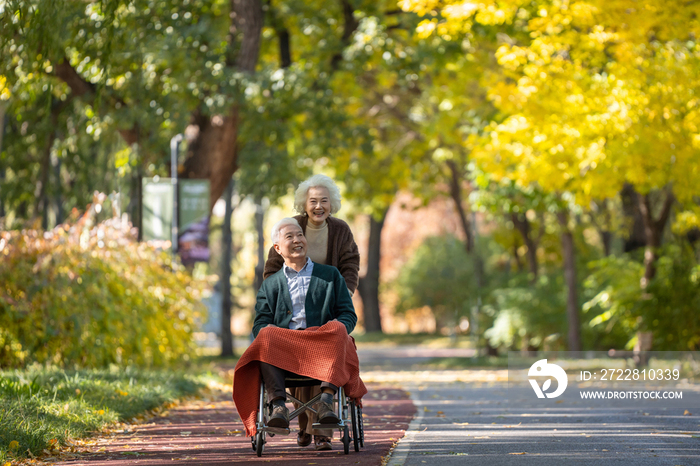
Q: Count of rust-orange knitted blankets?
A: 1